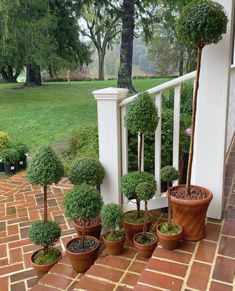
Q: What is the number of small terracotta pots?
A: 7